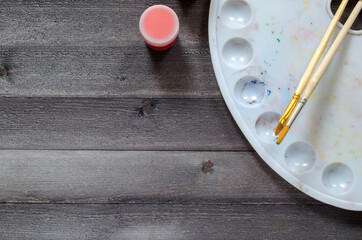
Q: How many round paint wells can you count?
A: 6